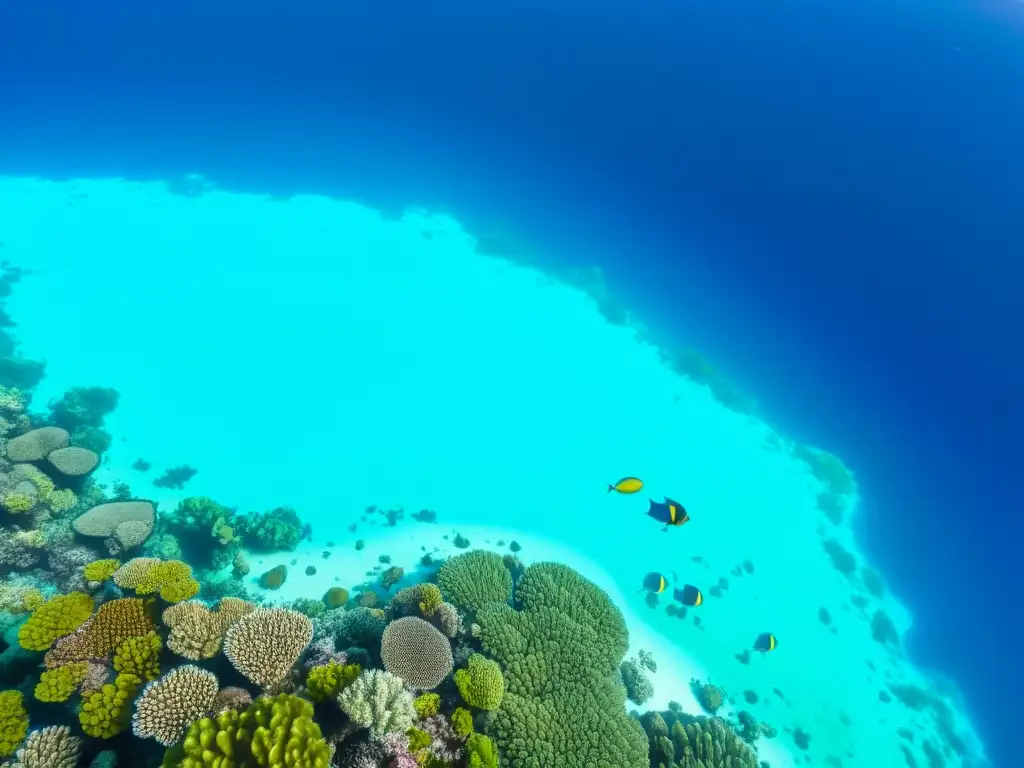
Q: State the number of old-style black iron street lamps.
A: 0